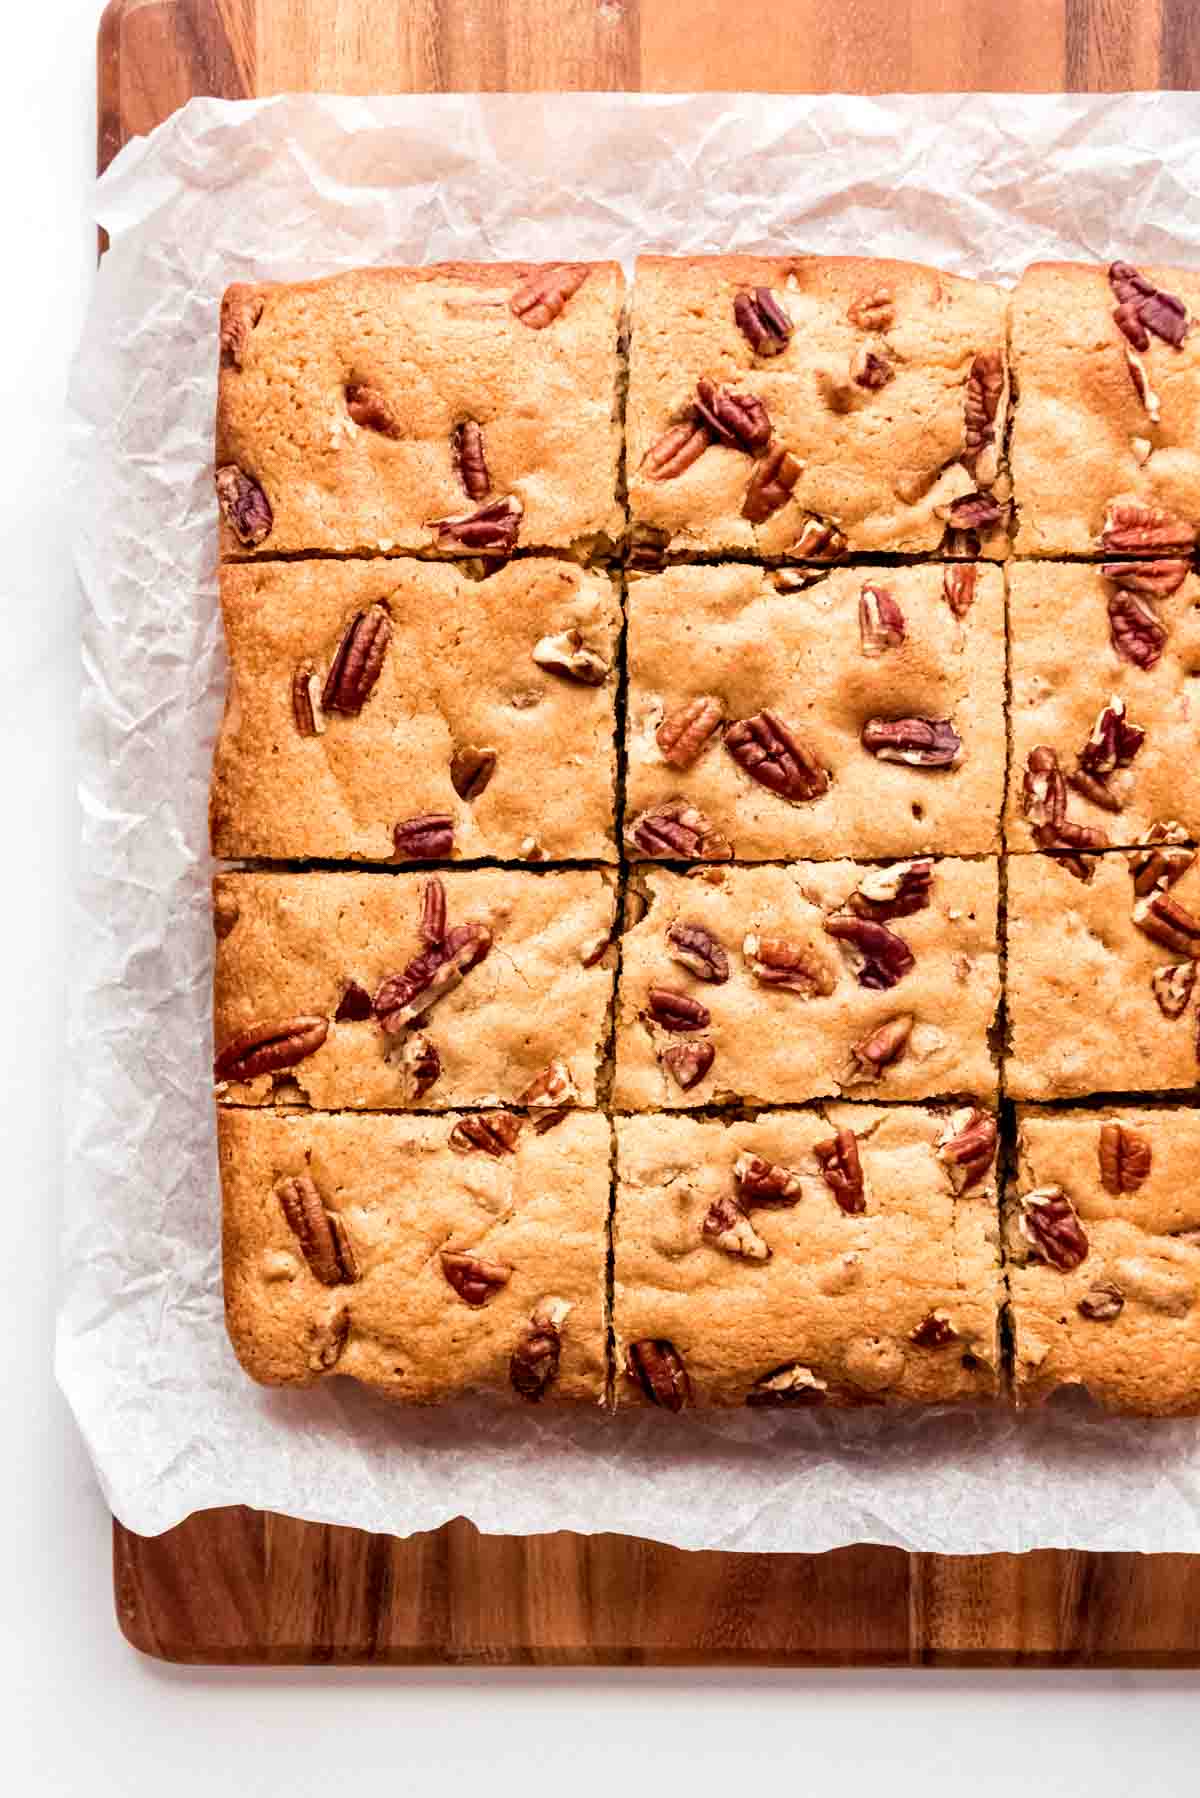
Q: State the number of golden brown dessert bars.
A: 12